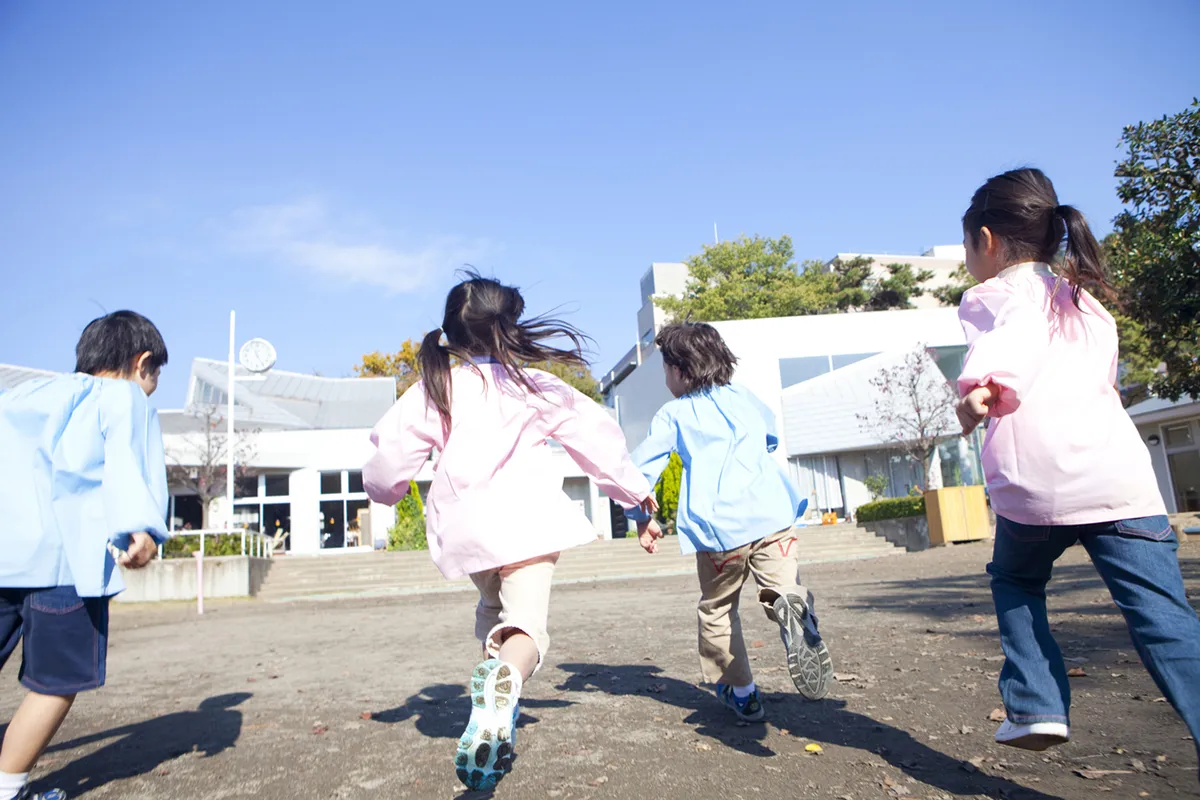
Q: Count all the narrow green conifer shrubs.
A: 2